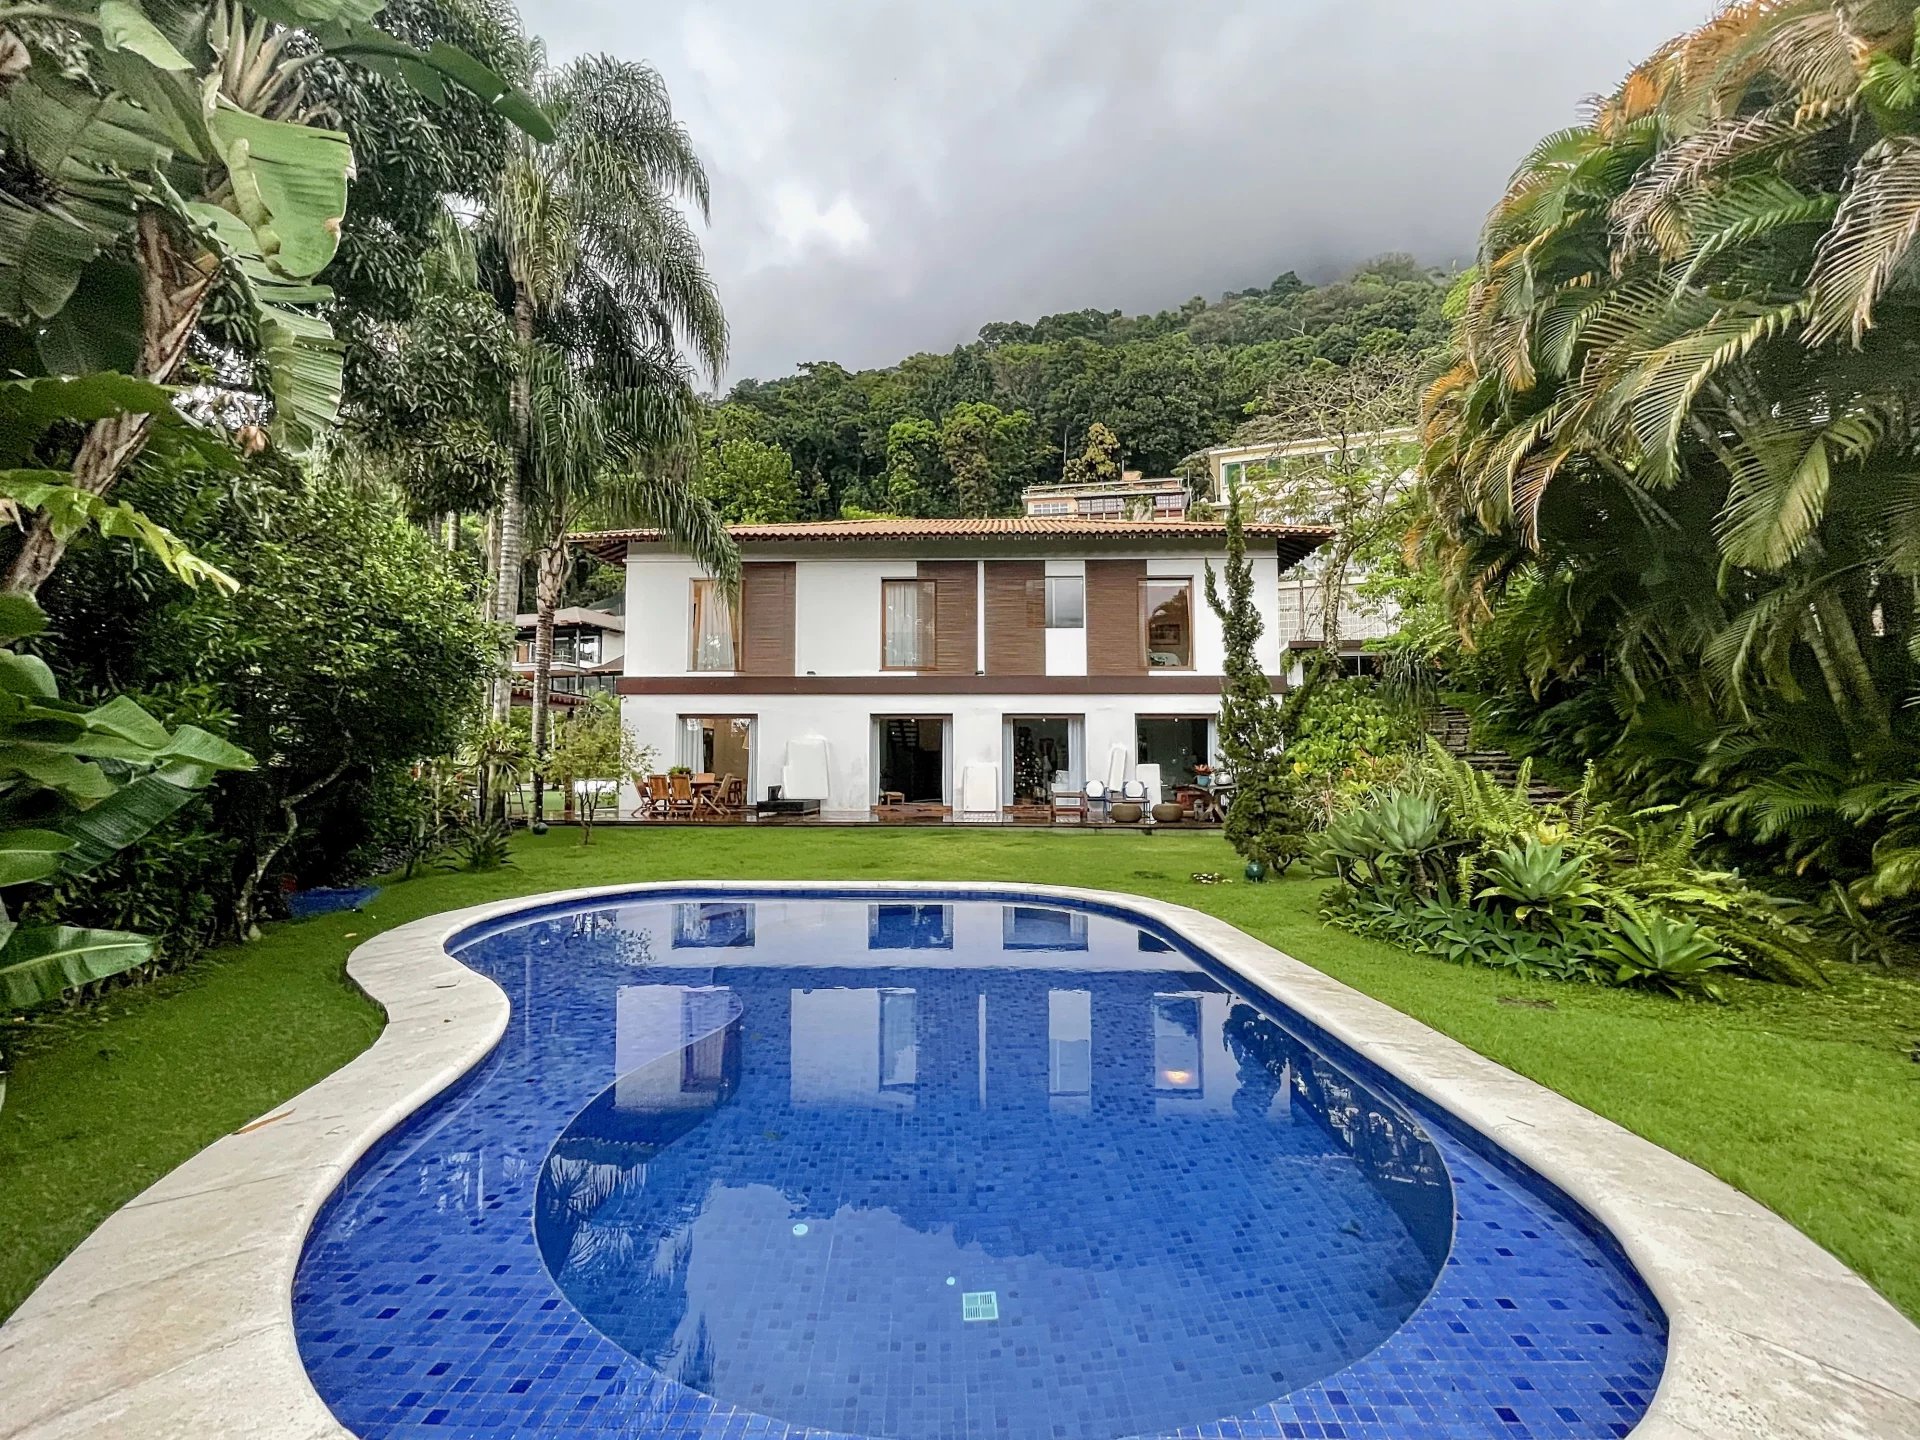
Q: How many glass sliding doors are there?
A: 4